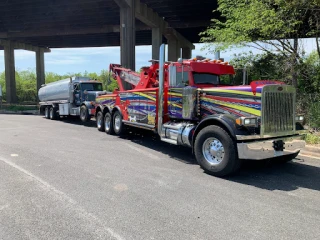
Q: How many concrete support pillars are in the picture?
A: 6